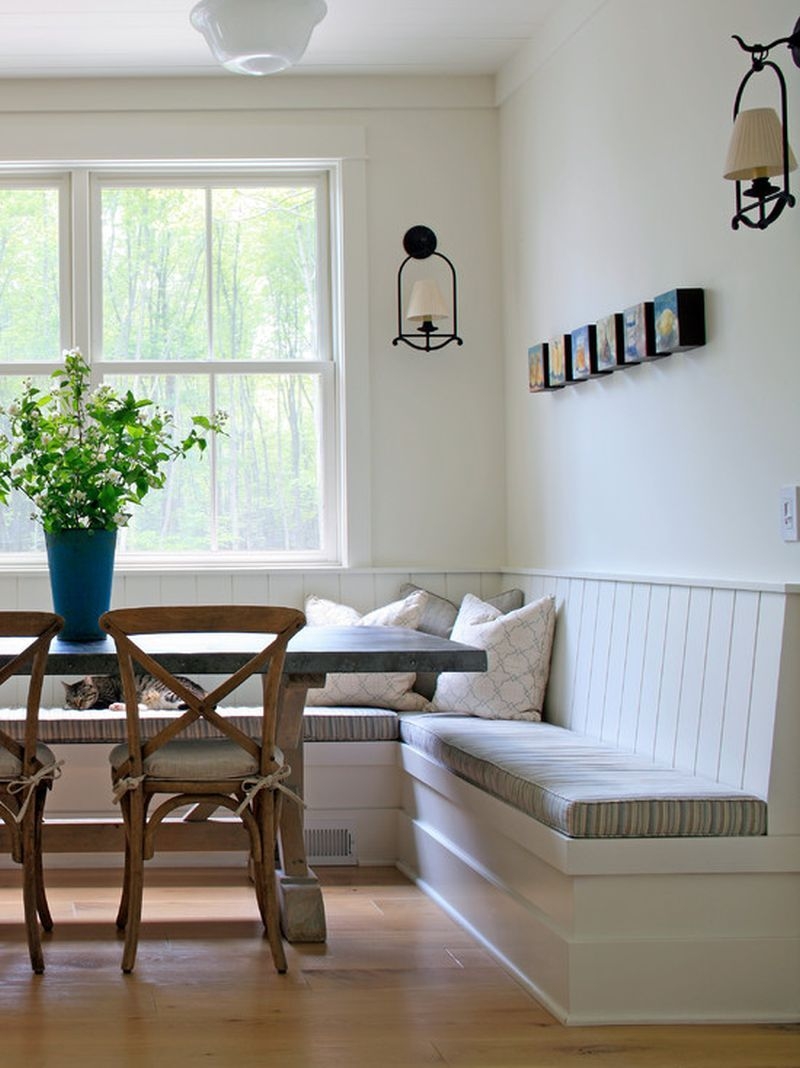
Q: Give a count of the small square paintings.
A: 6